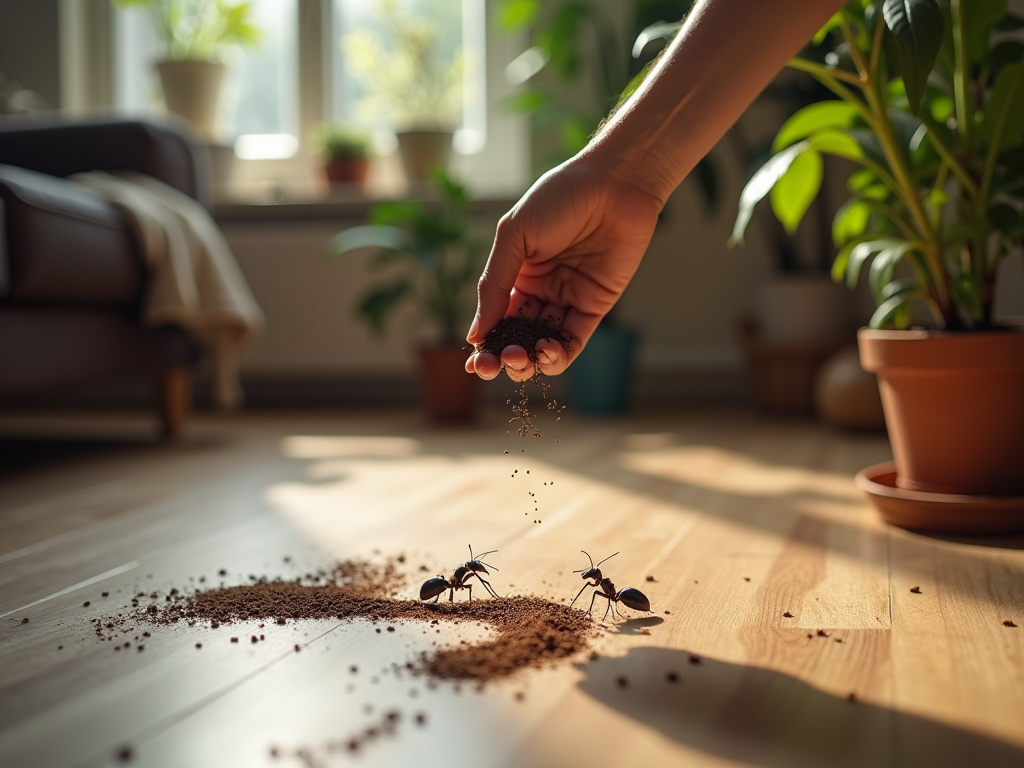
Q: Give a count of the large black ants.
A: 2